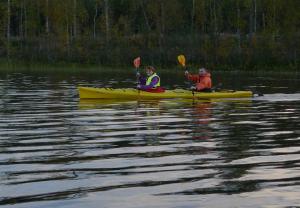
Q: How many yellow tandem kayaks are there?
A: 1